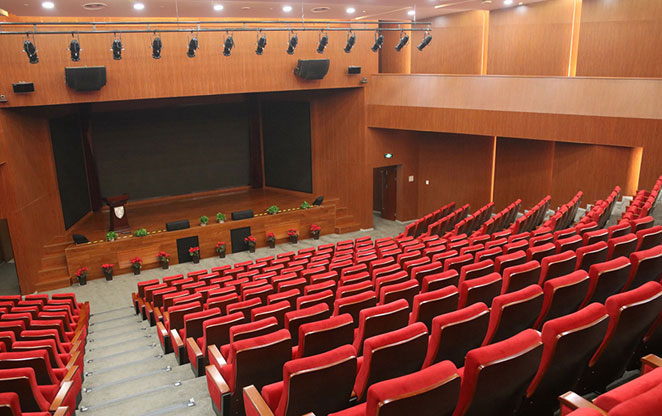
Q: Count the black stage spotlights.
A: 13